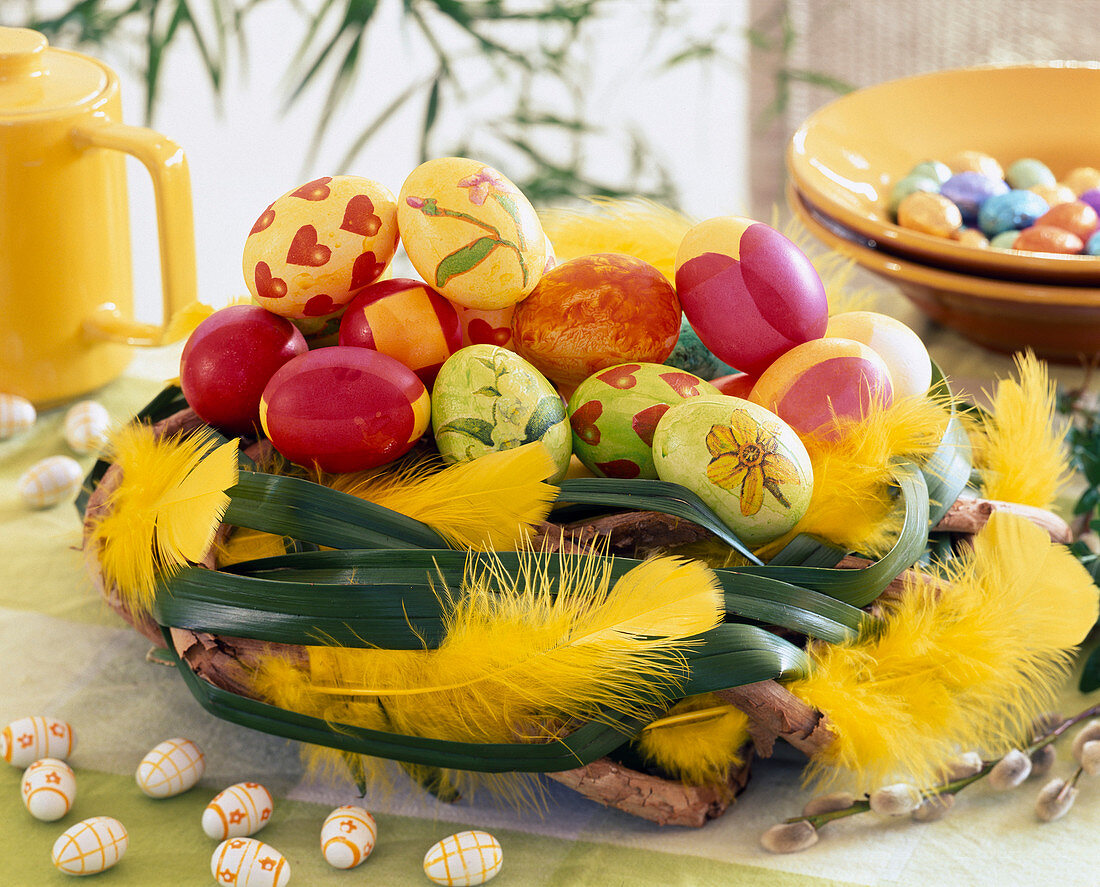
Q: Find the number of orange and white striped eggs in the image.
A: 11